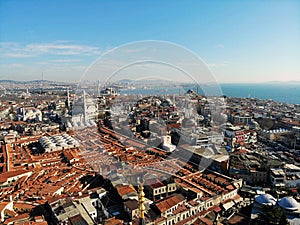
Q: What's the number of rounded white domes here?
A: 2